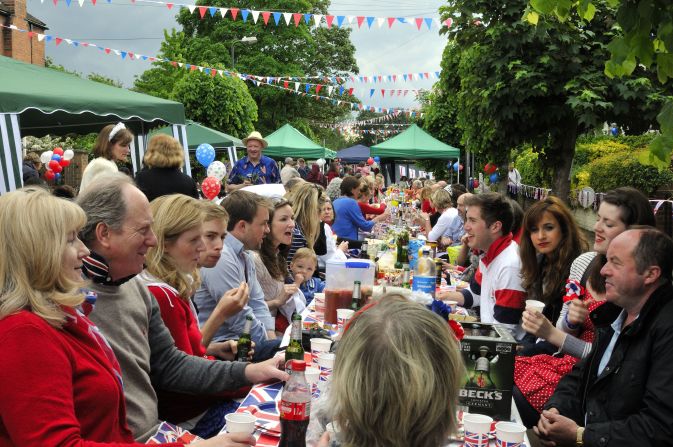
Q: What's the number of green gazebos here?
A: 4